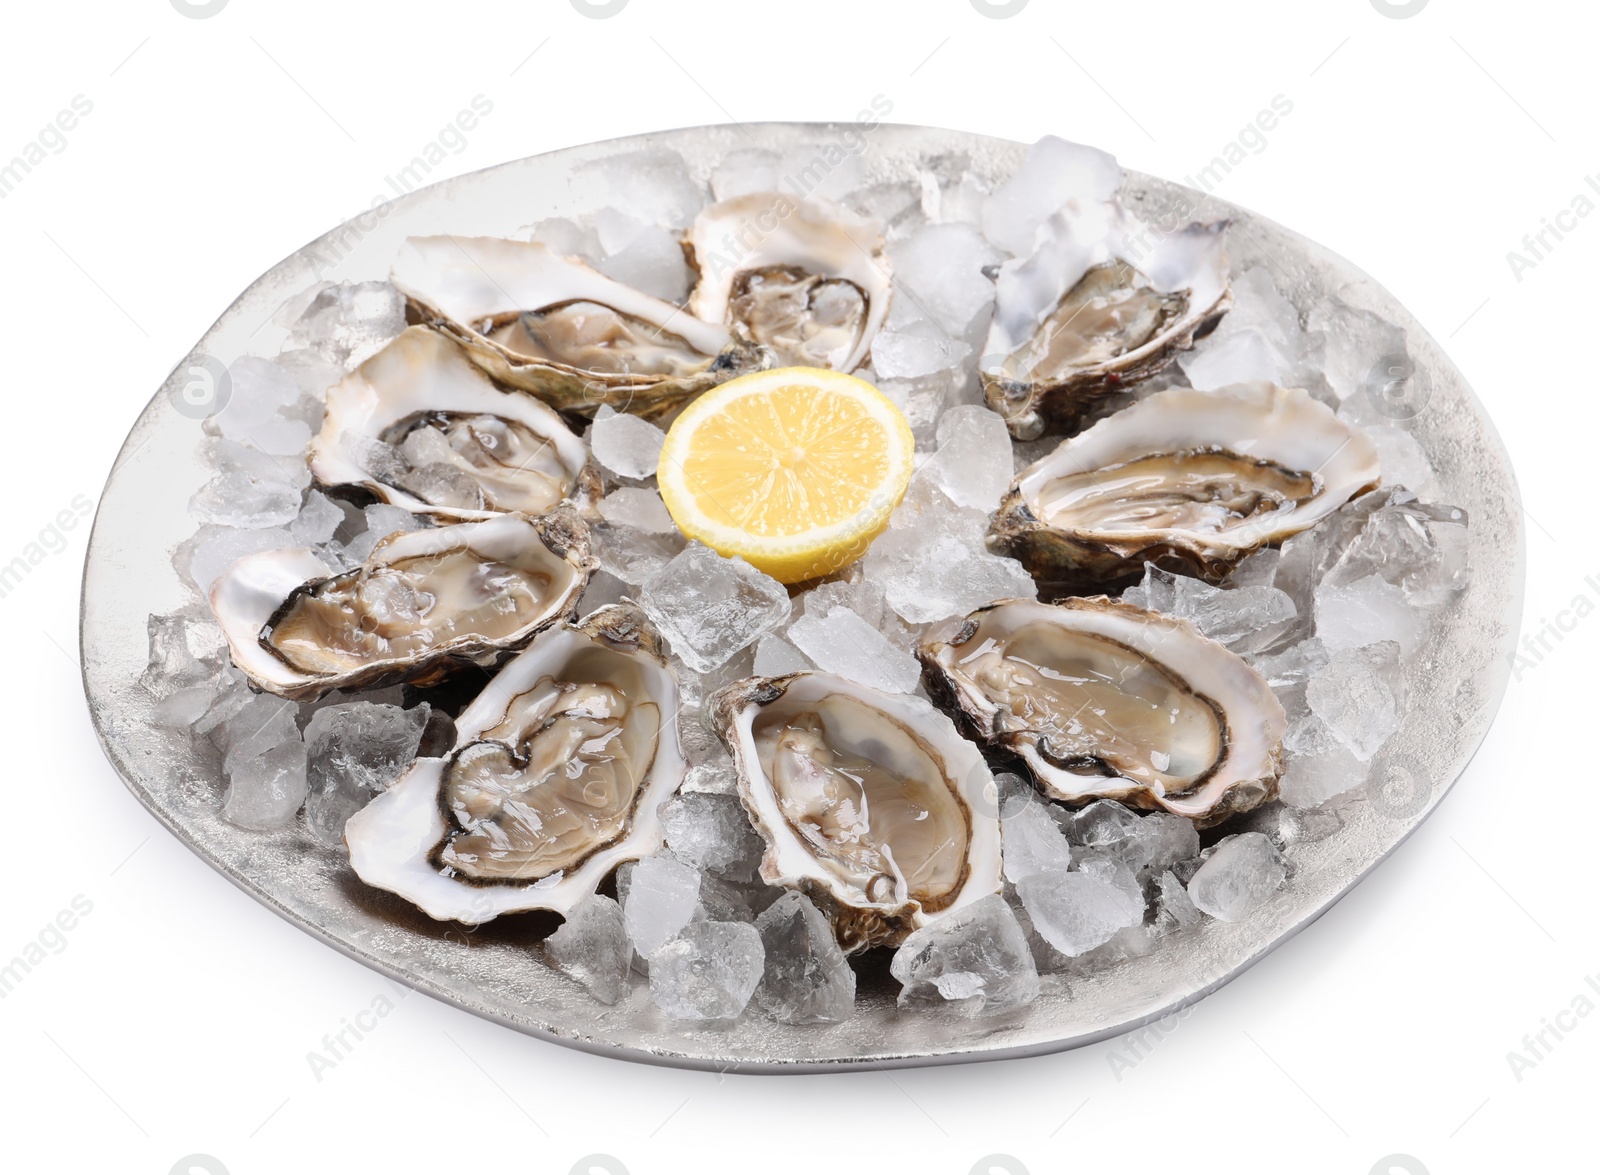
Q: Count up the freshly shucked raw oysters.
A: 9